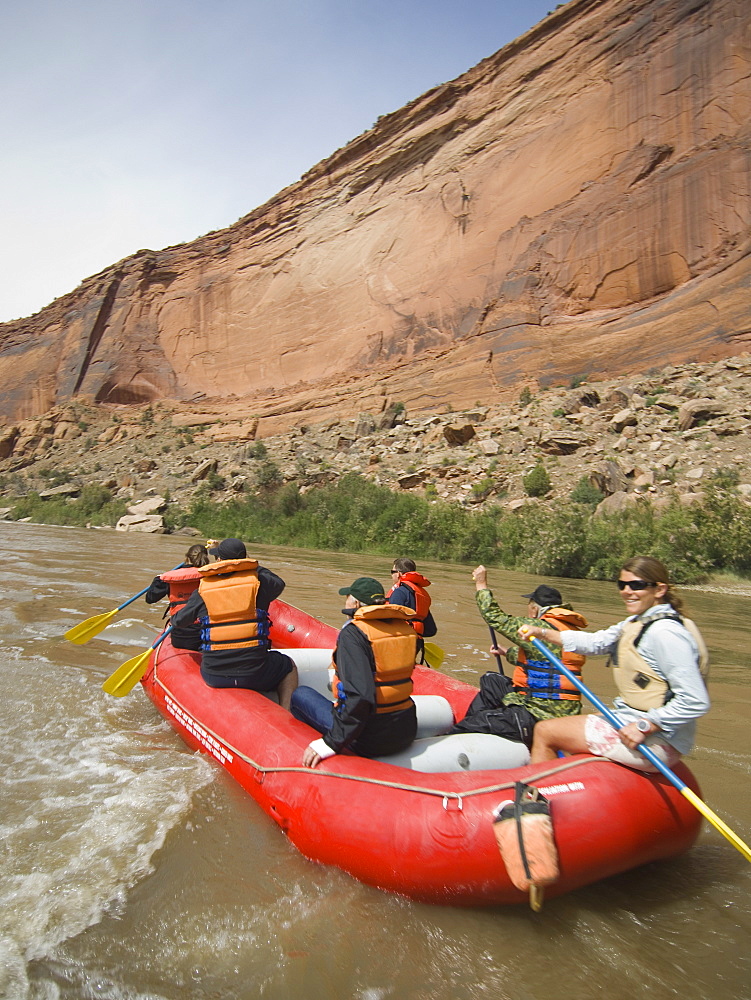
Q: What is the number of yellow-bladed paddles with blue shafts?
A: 3